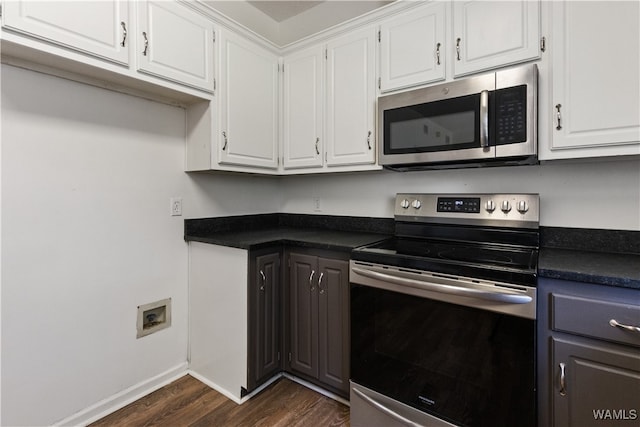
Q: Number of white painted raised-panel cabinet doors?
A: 8